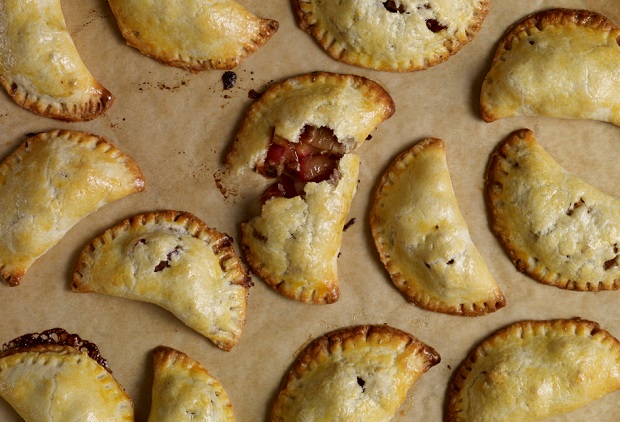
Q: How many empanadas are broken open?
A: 1